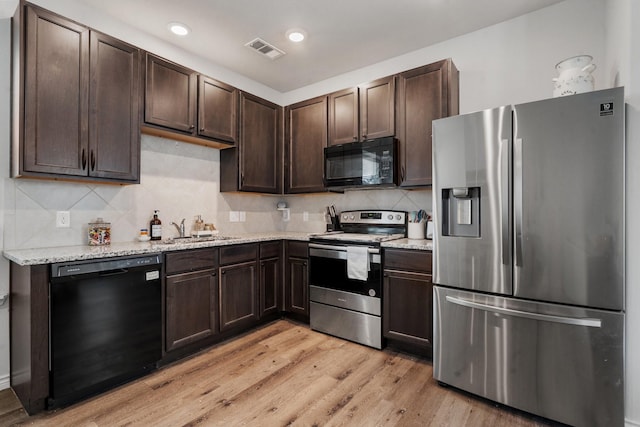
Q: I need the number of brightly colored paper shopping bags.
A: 0